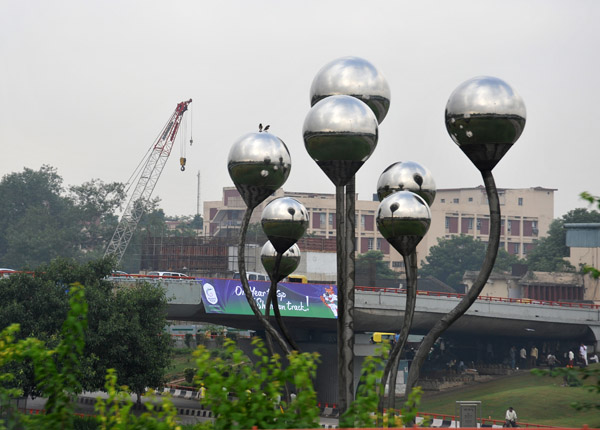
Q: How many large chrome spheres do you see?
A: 8